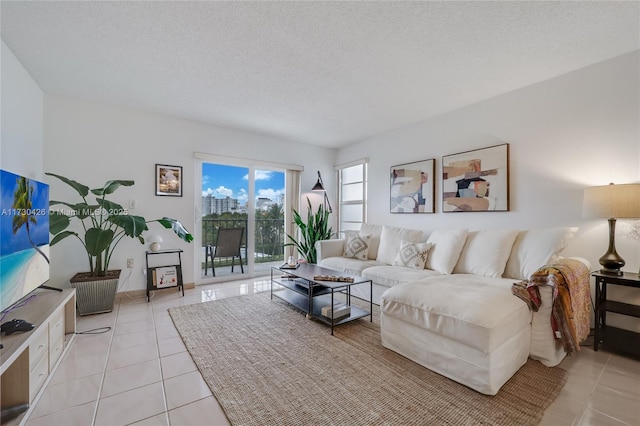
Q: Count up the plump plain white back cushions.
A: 5